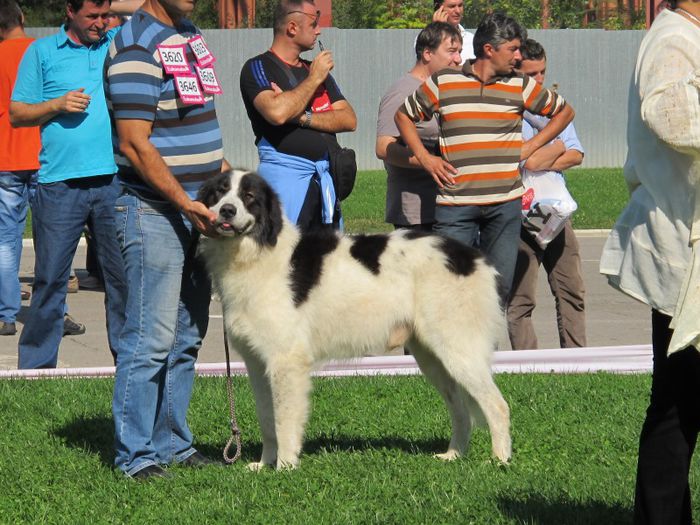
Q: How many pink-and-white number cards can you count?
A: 4